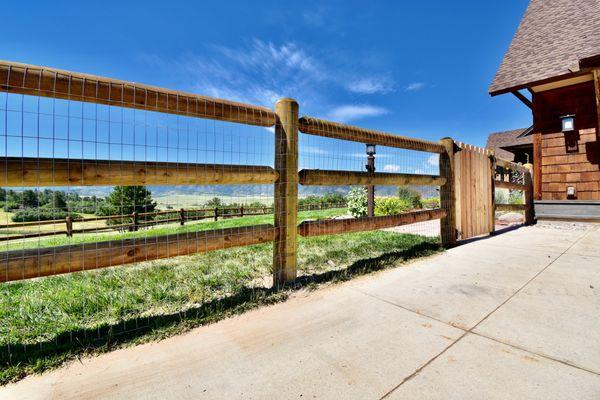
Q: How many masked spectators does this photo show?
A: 0